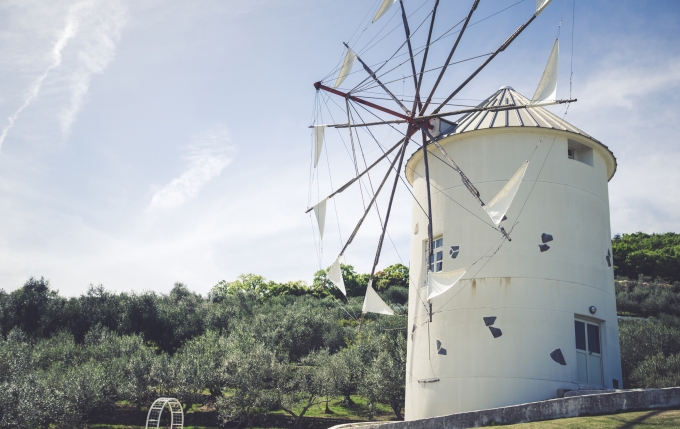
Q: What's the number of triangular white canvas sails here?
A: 10